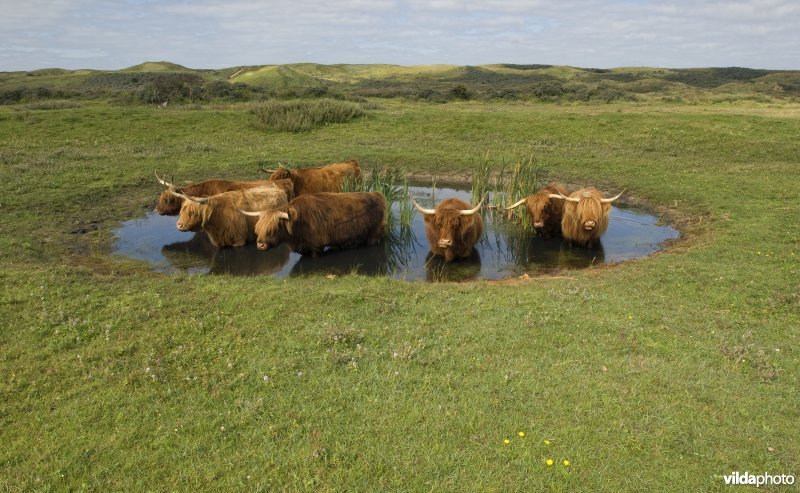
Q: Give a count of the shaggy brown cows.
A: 7